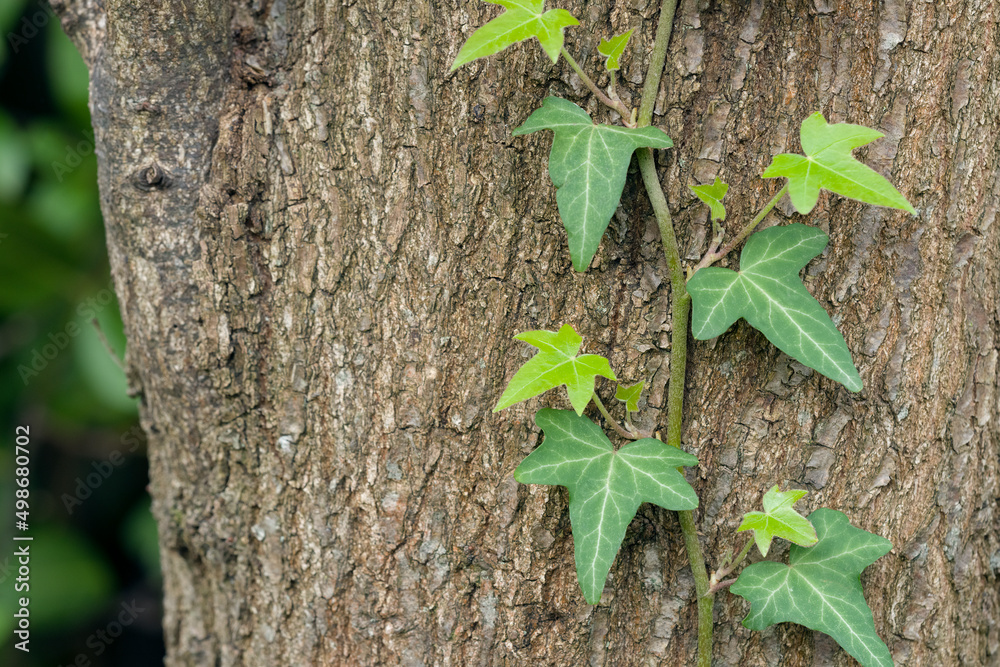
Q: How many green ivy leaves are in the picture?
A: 11